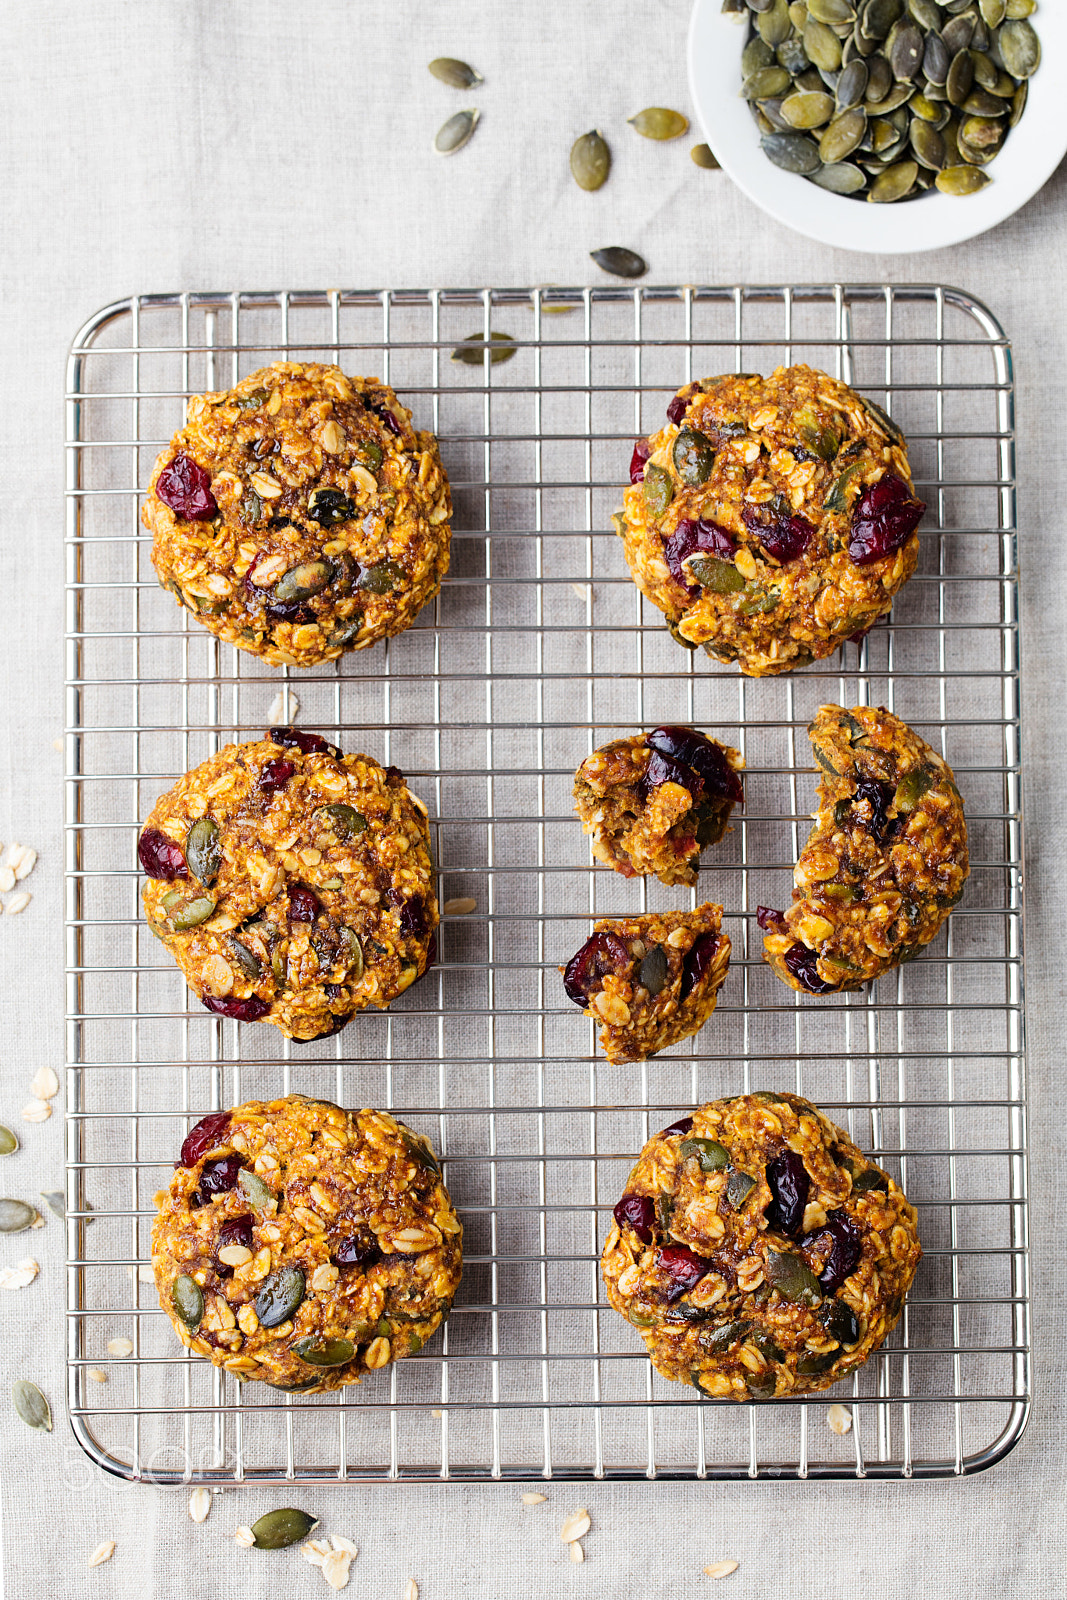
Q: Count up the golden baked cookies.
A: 6